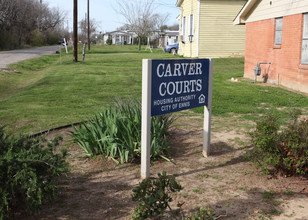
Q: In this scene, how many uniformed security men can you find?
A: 0